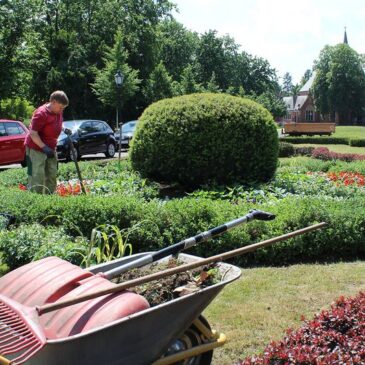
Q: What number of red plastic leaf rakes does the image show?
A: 1